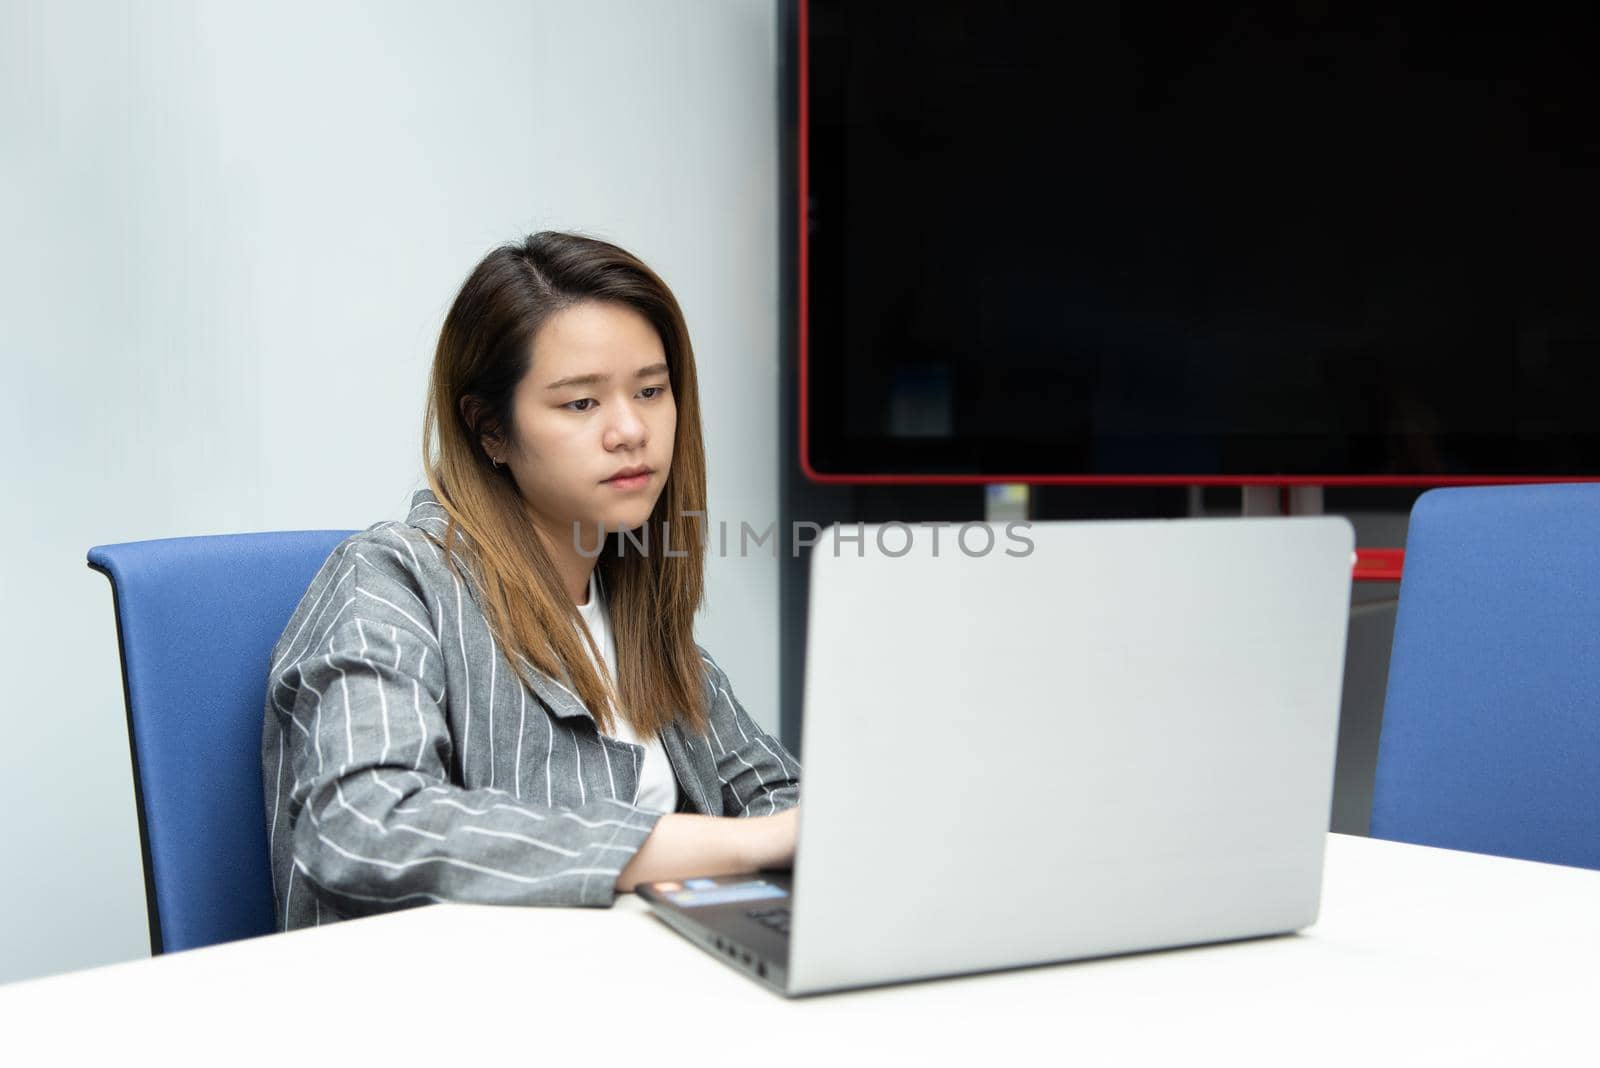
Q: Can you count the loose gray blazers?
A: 1